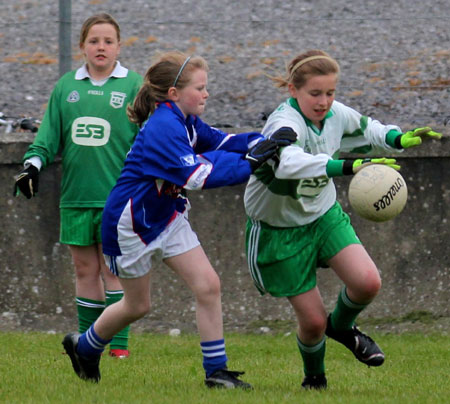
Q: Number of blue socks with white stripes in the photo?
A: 2